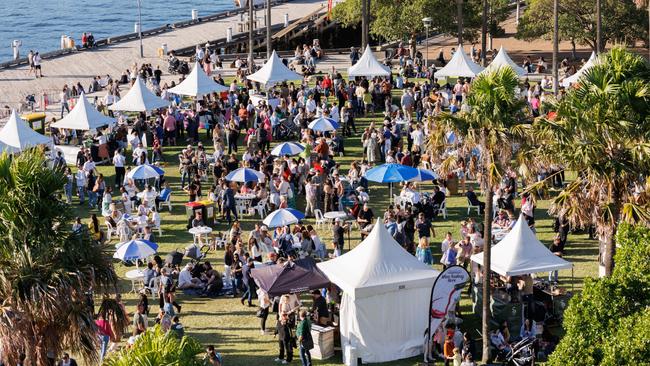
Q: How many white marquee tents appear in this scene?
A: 11